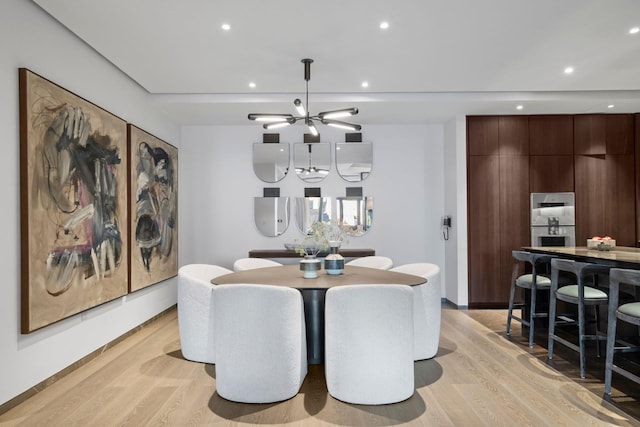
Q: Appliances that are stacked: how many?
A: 2